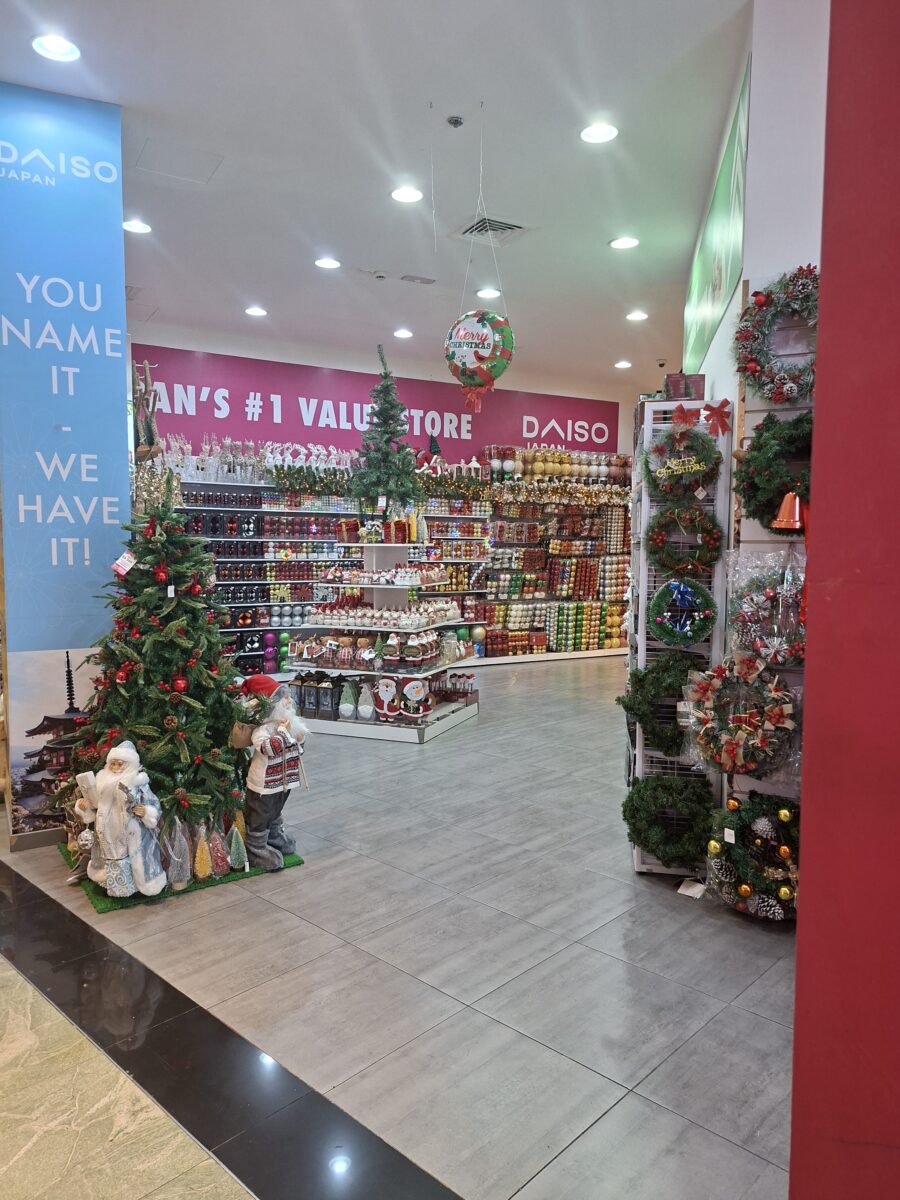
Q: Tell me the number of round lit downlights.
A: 11